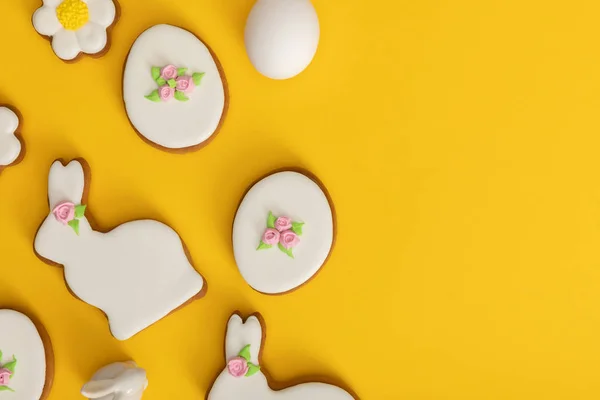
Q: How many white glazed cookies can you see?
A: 7